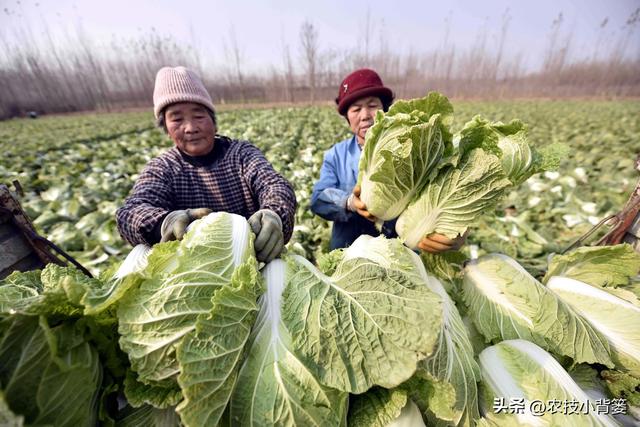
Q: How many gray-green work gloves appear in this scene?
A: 2